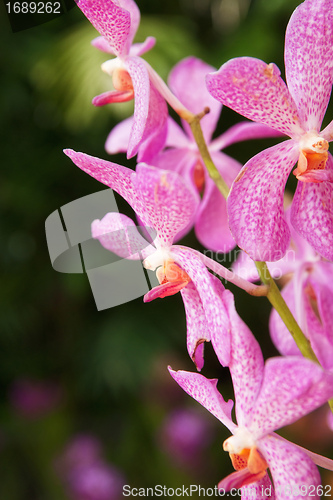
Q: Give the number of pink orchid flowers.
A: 6